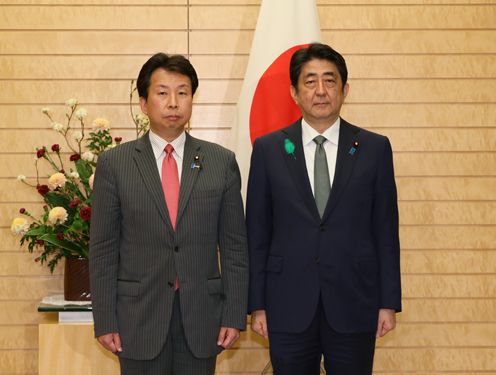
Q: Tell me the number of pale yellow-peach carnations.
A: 4